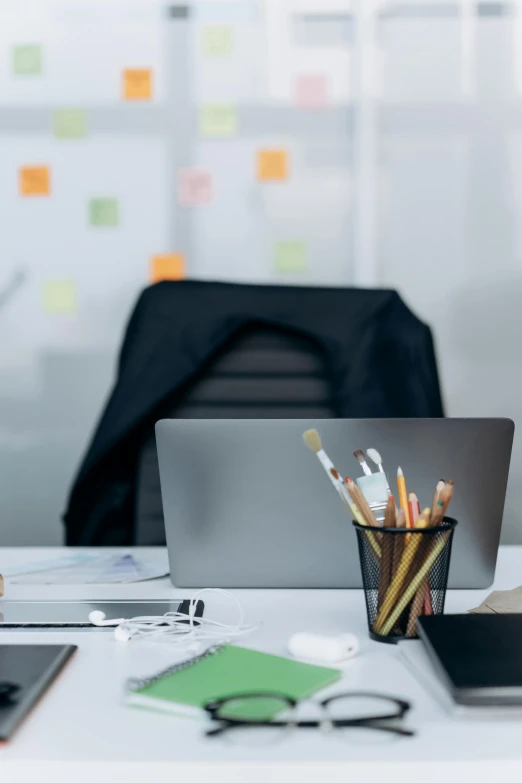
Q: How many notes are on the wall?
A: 13